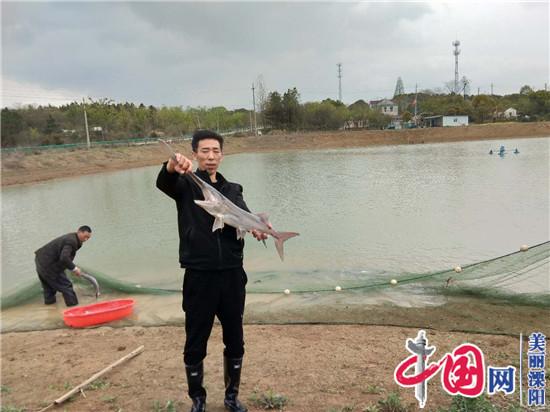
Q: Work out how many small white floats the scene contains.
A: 5